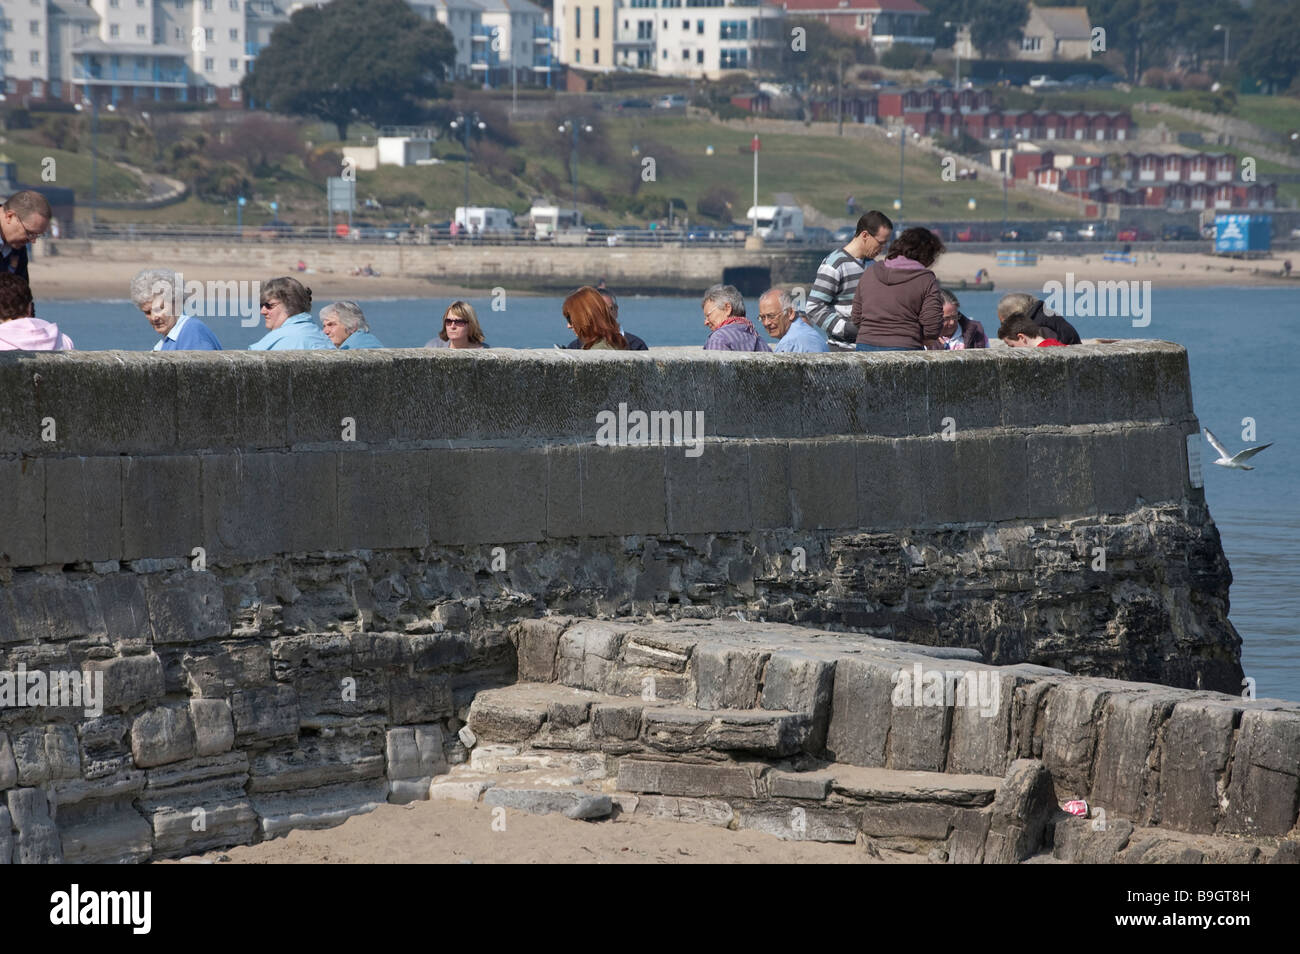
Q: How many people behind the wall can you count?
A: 15